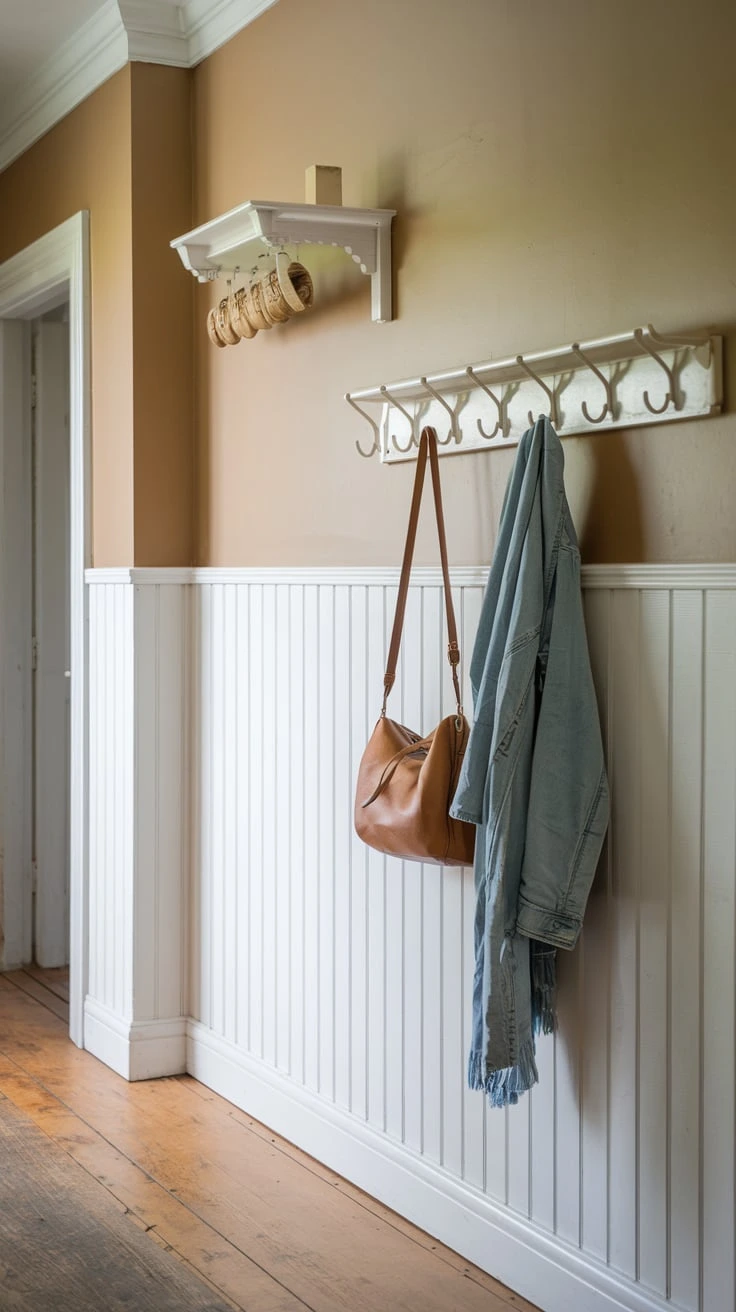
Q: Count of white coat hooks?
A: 7